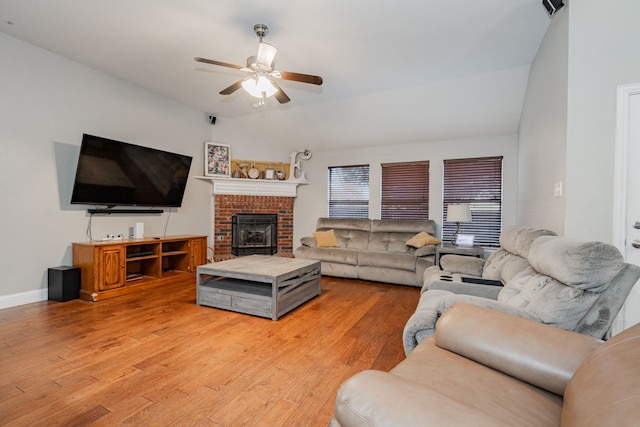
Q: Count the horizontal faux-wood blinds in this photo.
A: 3